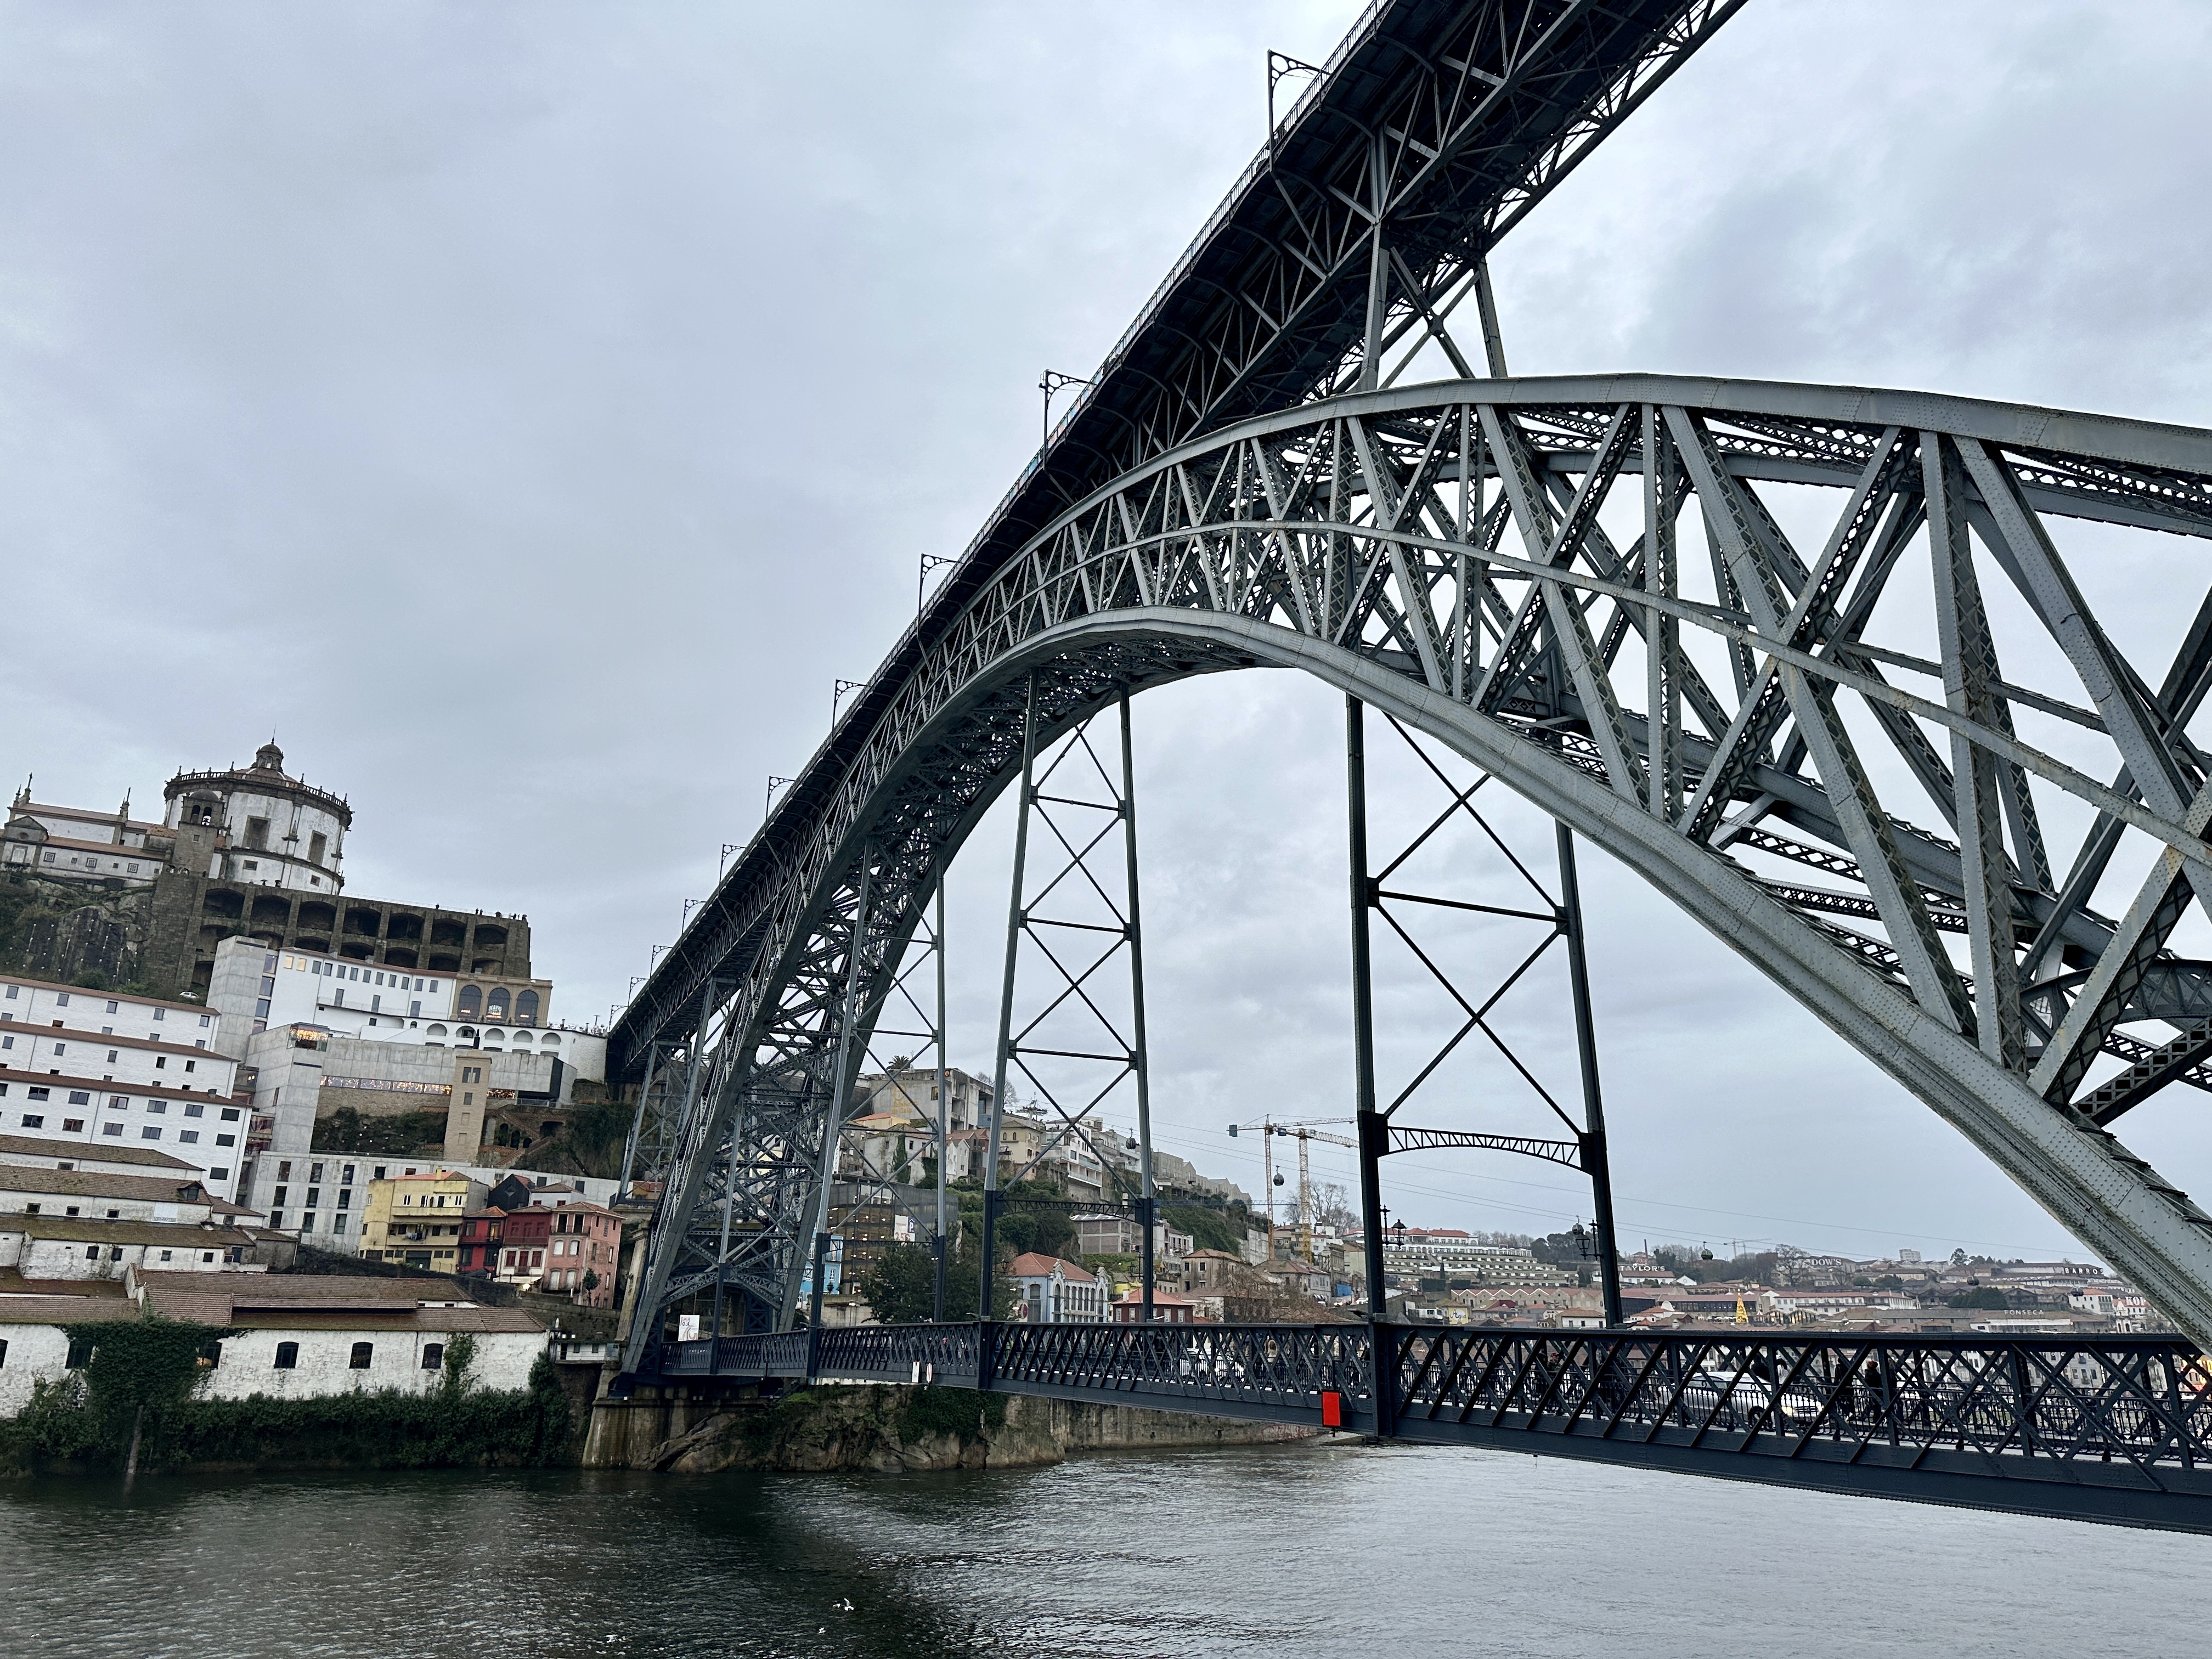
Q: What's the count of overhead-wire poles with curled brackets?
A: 10